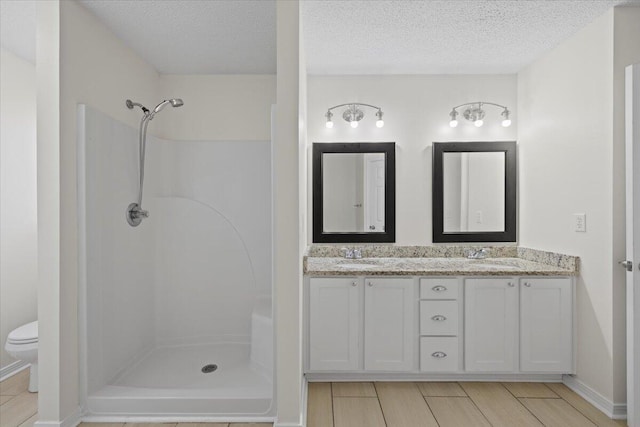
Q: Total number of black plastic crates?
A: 0